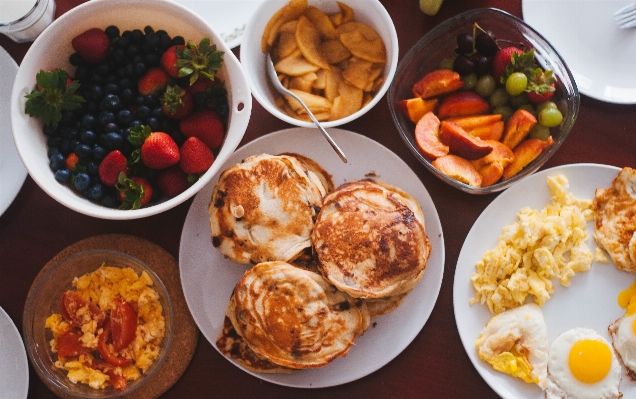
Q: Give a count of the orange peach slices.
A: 12